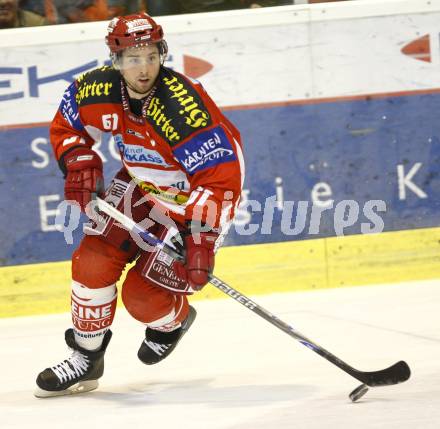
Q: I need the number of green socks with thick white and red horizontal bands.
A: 0